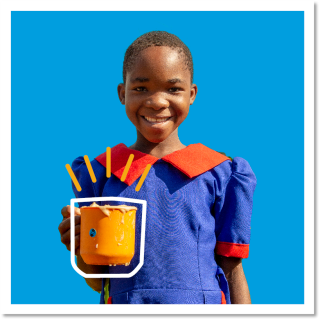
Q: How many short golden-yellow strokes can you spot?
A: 5